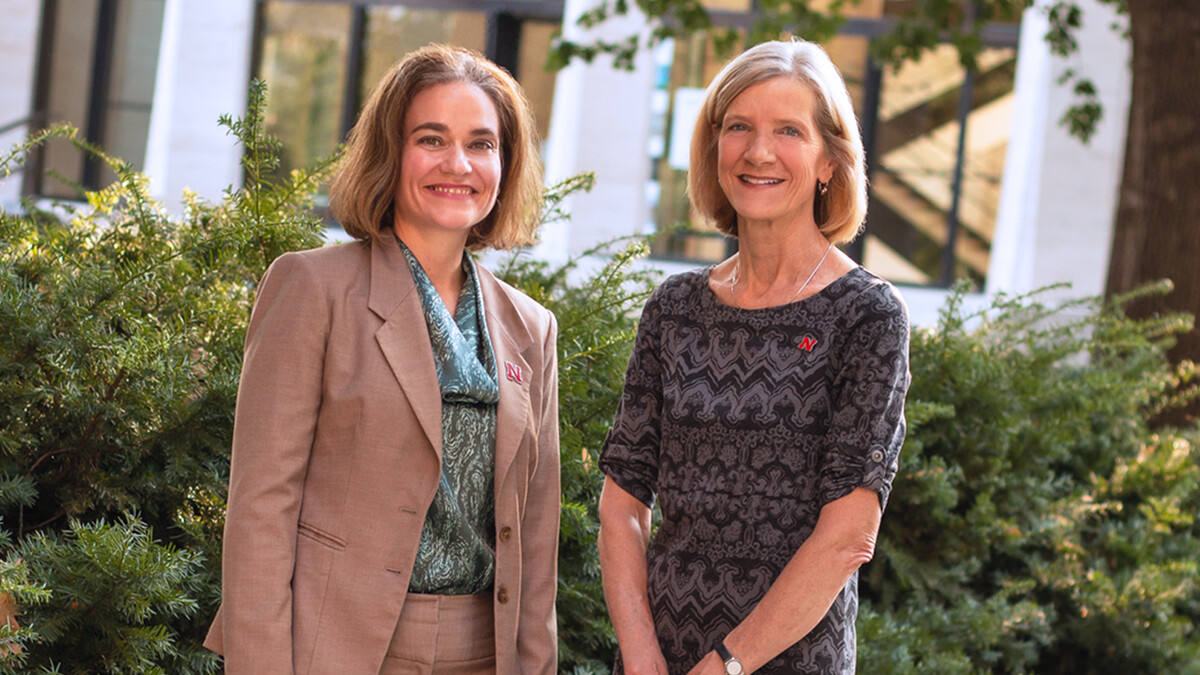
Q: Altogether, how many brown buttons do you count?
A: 2